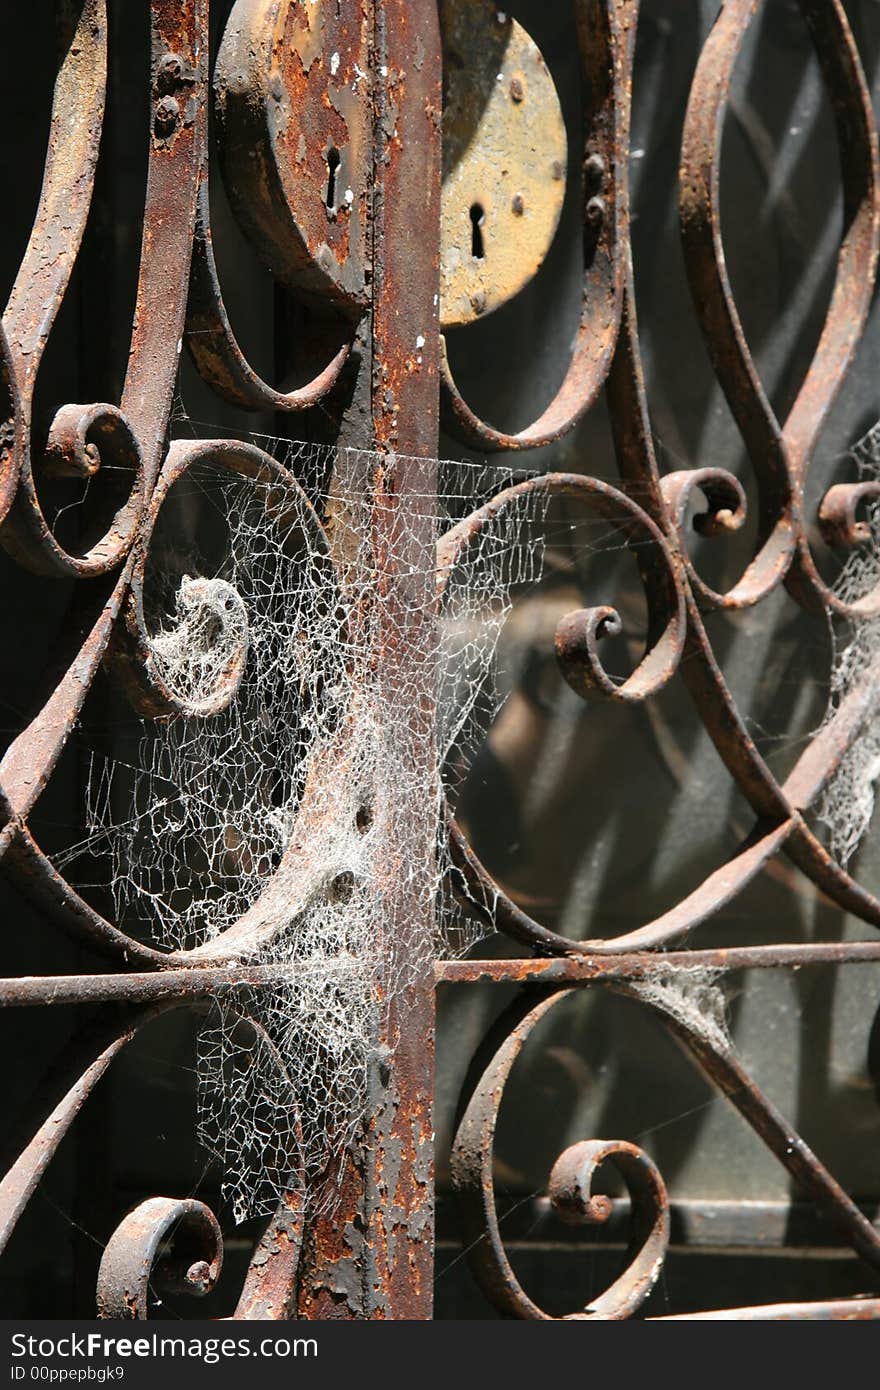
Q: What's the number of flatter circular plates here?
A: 2